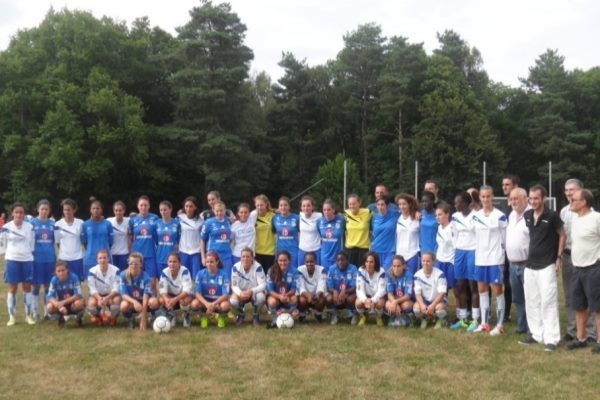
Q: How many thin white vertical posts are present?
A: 4